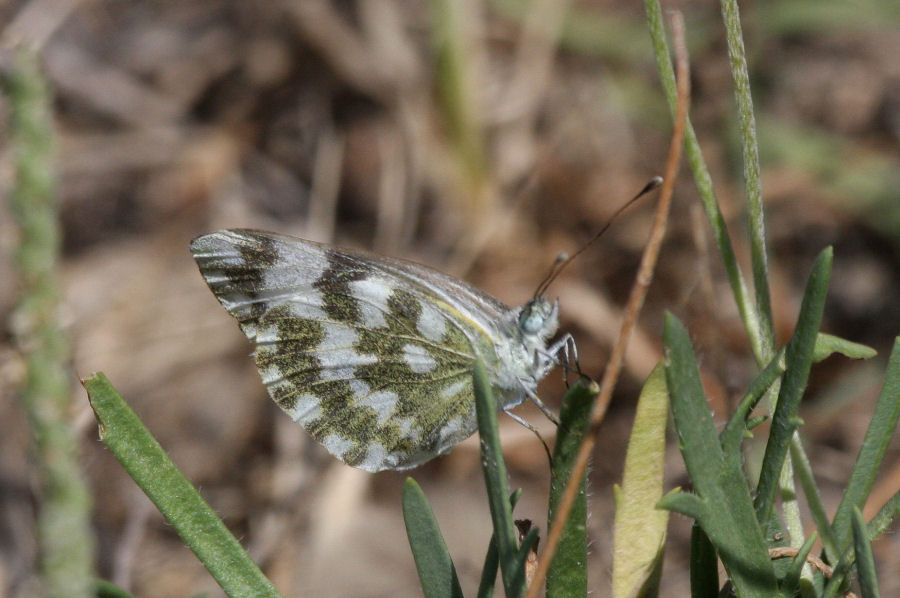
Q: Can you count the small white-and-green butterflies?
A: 1